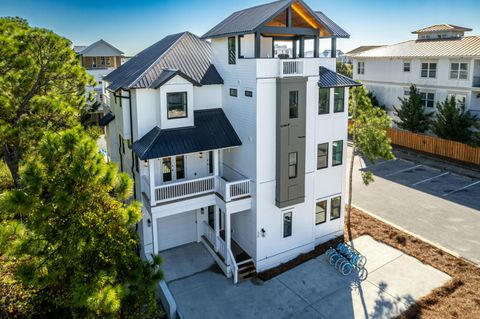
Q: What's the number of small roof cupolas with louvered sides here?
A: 1